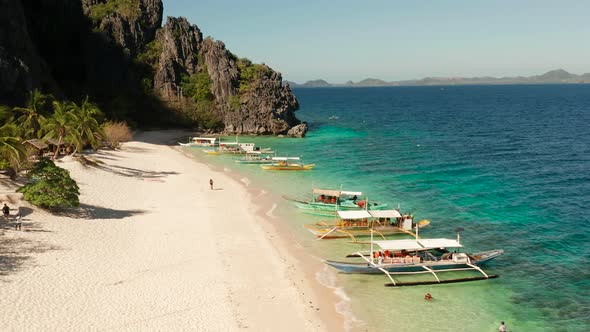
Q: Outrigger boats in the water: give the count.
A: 7